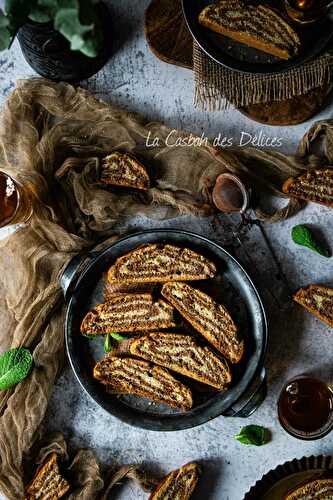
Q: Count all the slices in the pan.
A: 5